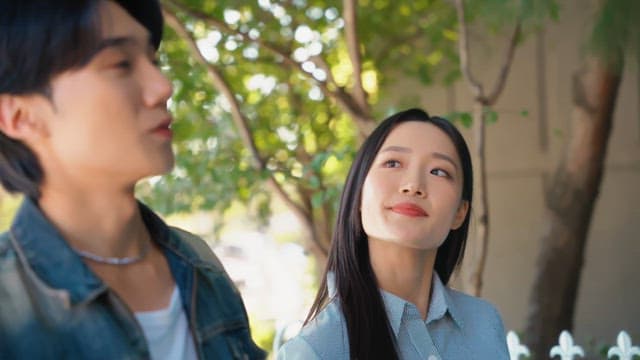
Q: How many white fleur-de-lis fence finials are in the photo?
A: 3